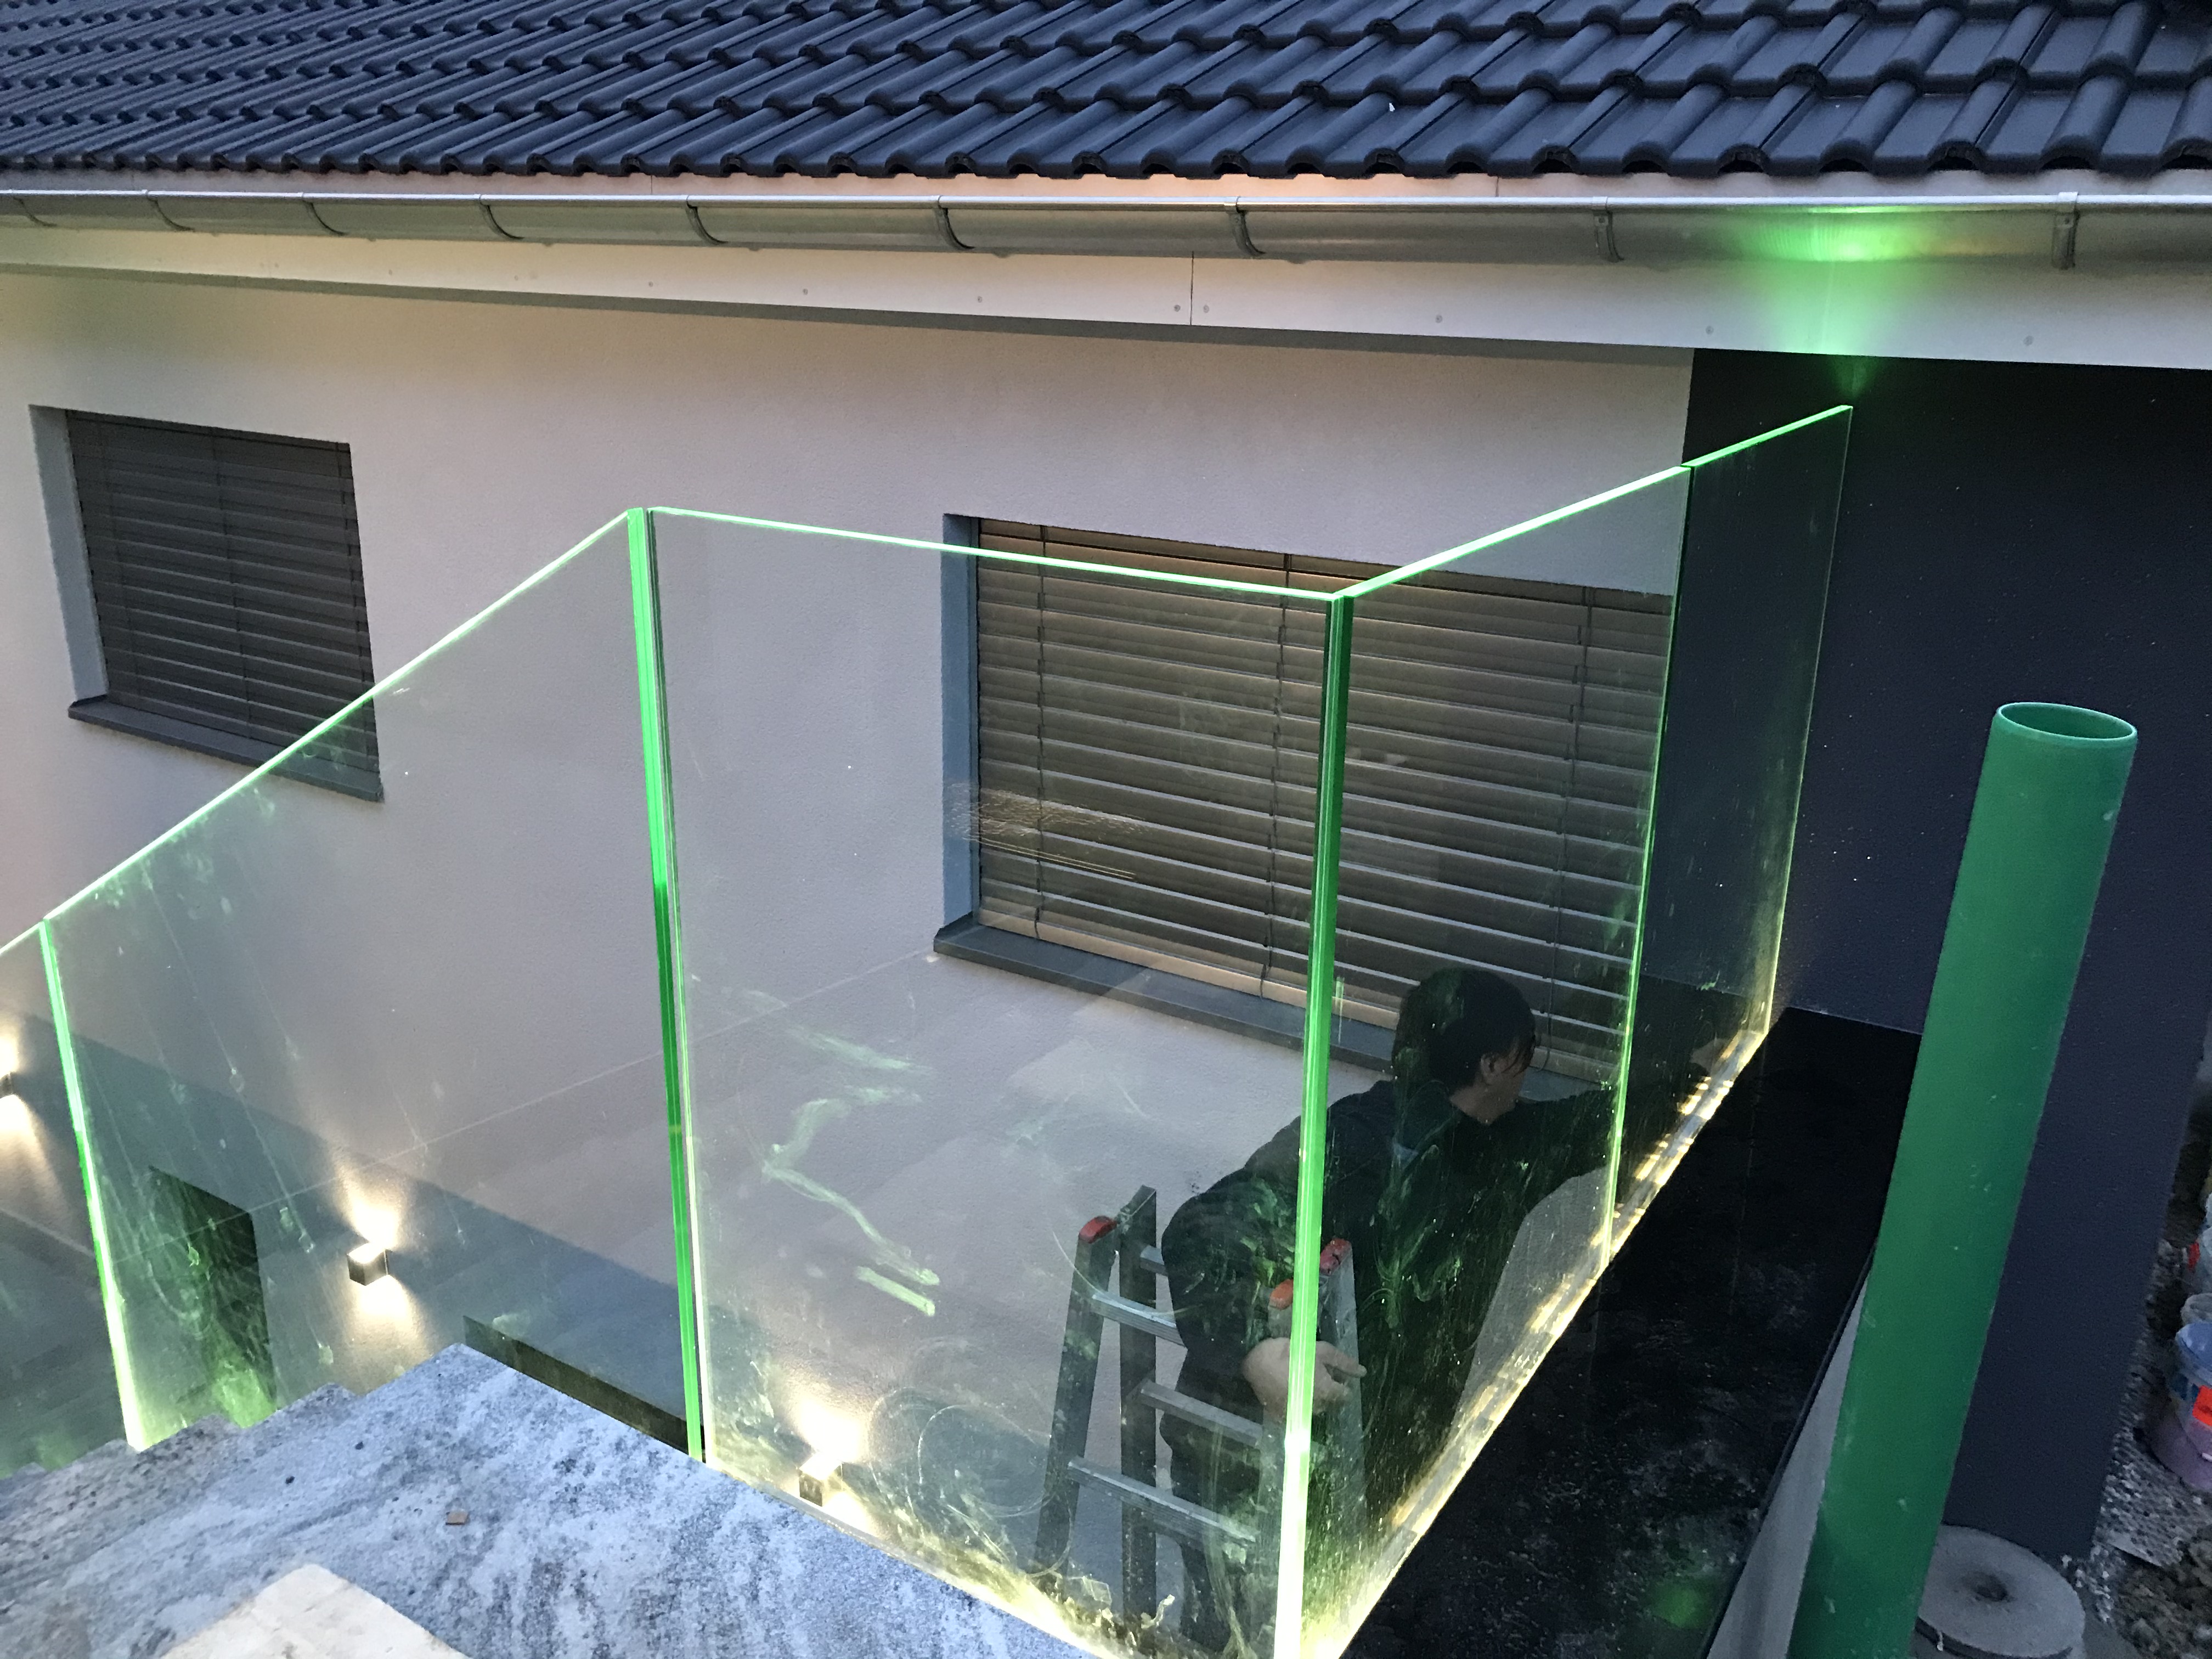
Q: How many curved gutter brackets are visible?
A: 9